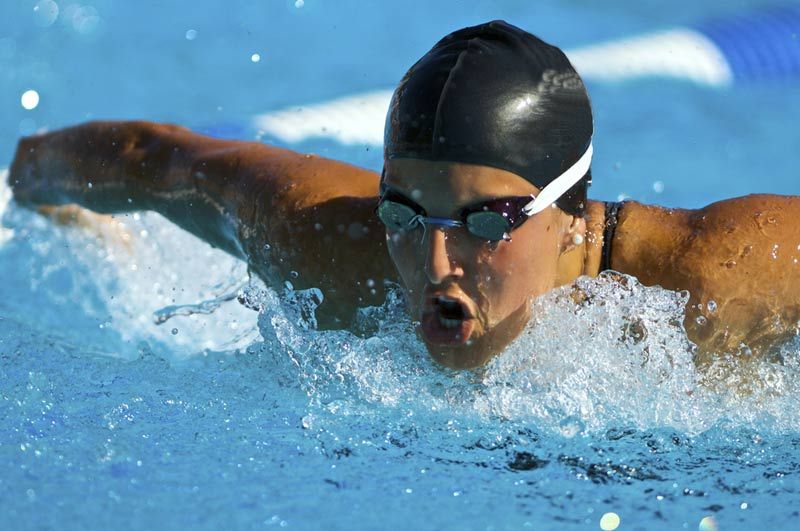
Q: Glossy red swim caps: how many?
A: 0